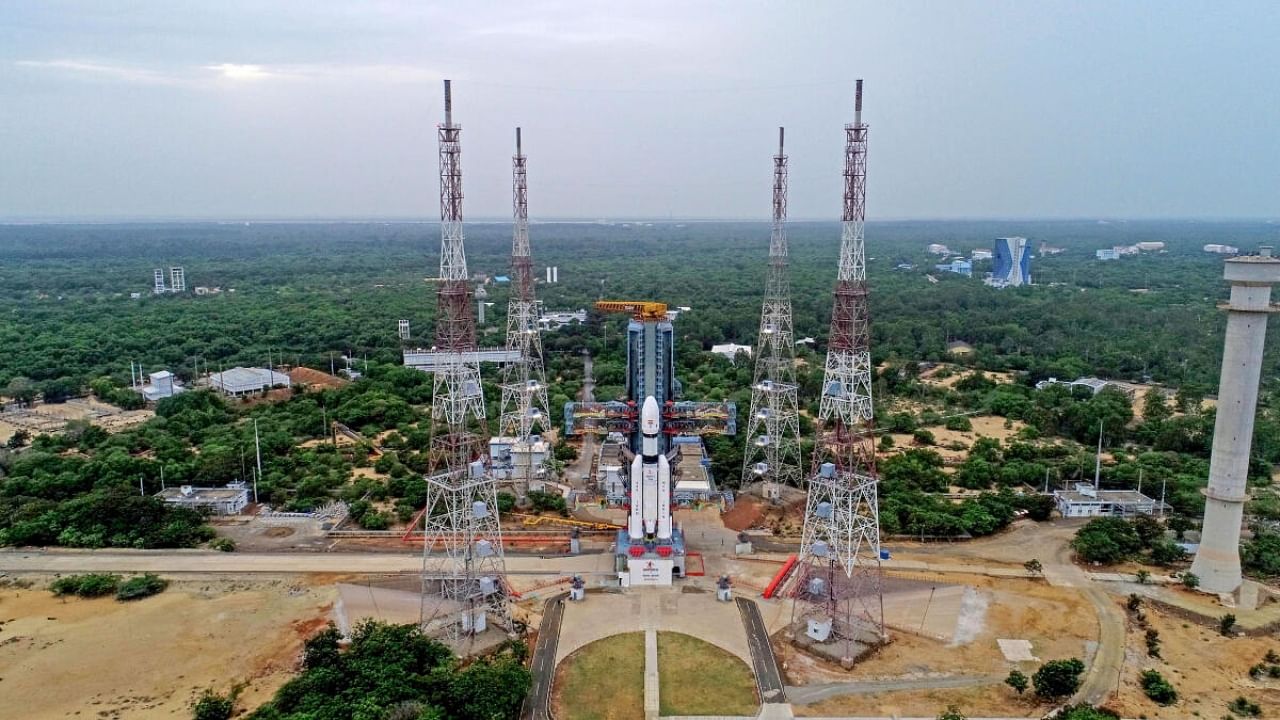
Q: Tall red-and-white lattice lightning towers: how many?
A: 4